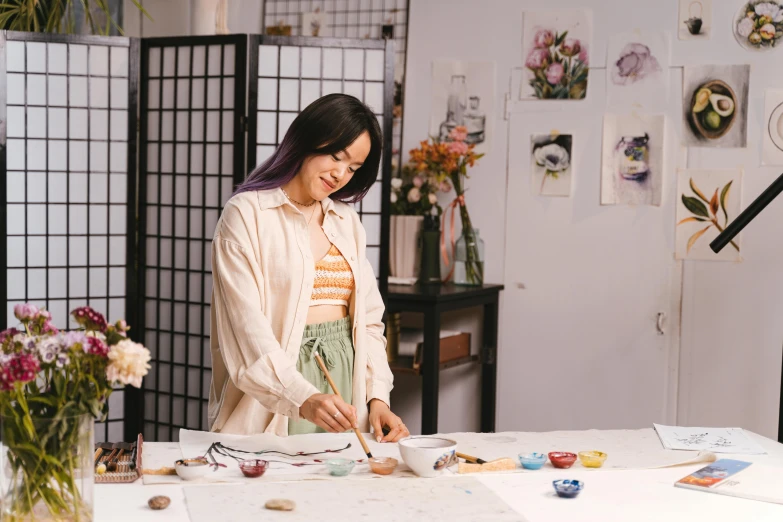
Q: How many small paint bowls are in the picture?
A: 8